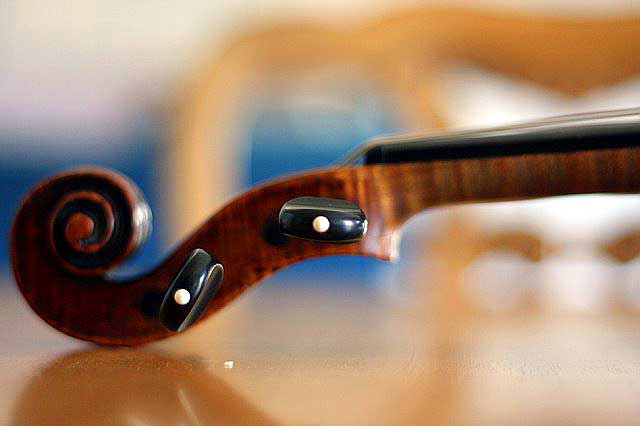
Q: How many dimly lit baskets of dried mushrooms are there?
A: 0